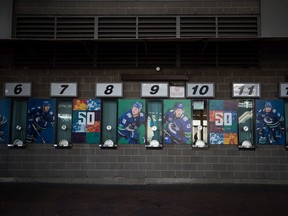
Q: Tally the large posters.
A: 7